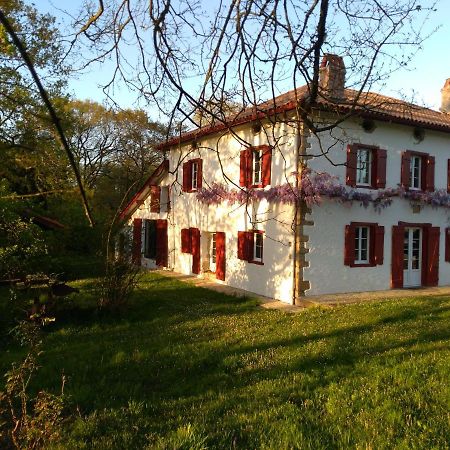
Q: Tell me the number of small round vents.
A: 4